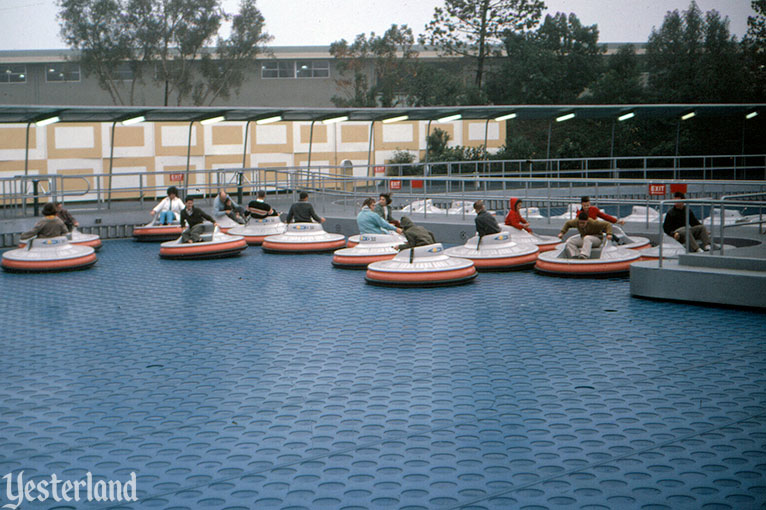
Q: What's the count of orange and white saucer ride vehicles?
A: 15